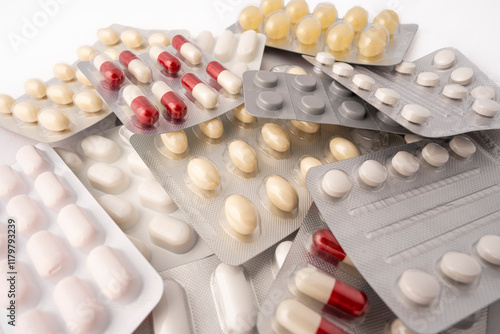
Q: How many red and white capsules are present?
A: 11